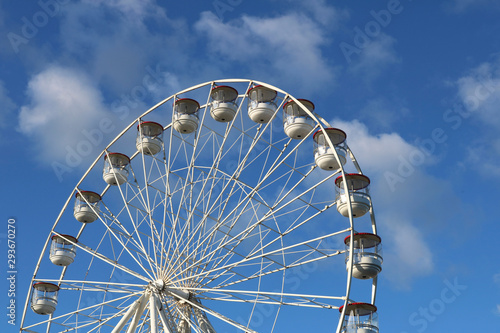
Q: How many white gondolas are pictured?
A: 13